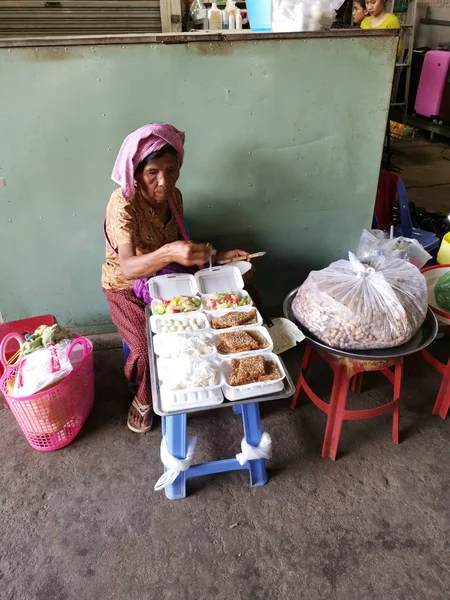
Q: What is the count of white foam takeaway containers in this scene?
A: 8